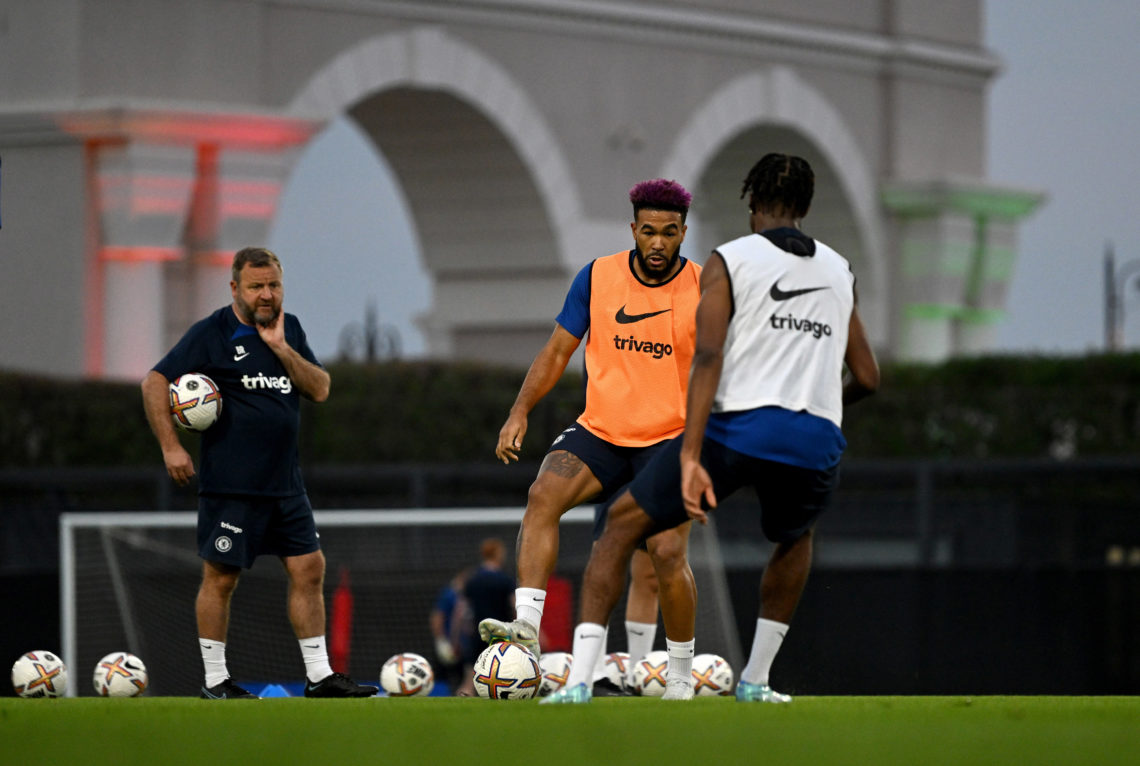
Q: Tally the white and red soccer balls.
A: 9